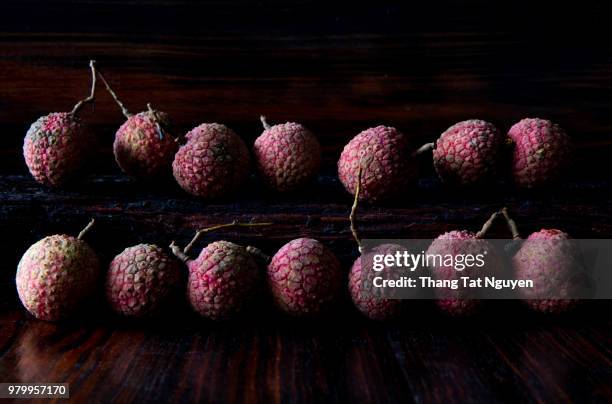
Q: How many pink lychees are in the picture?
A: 14